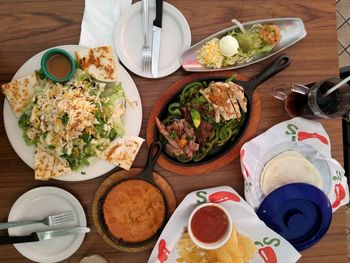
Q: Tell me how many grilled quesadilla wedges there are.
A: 4